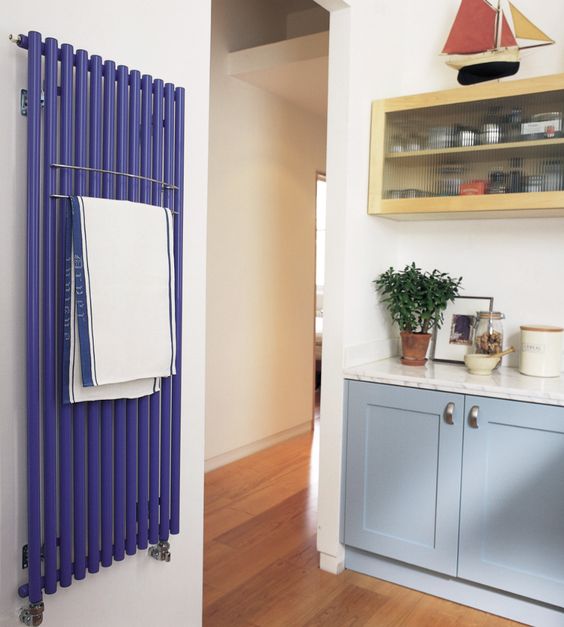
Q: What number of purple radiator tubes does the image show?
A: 12